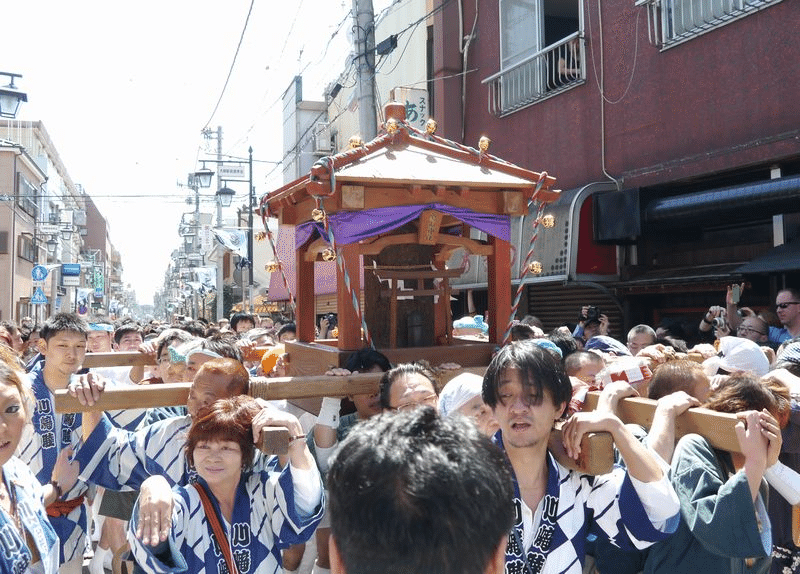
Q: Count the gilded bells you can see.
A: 10